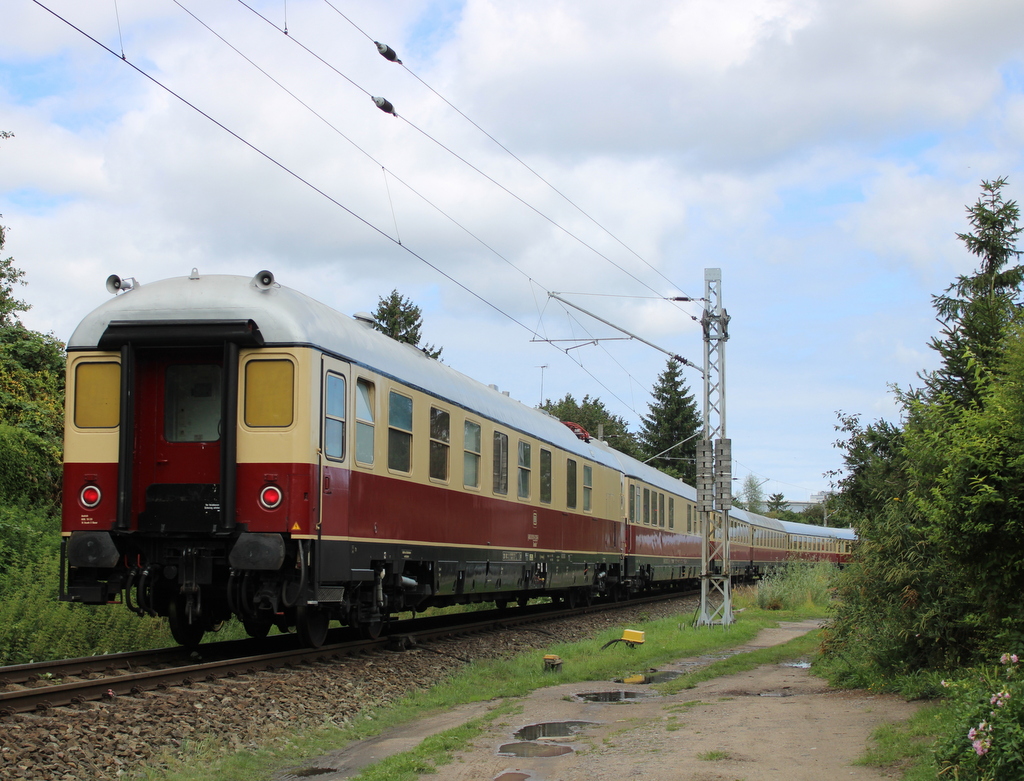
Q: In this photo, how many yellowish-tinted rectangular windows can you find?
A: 2